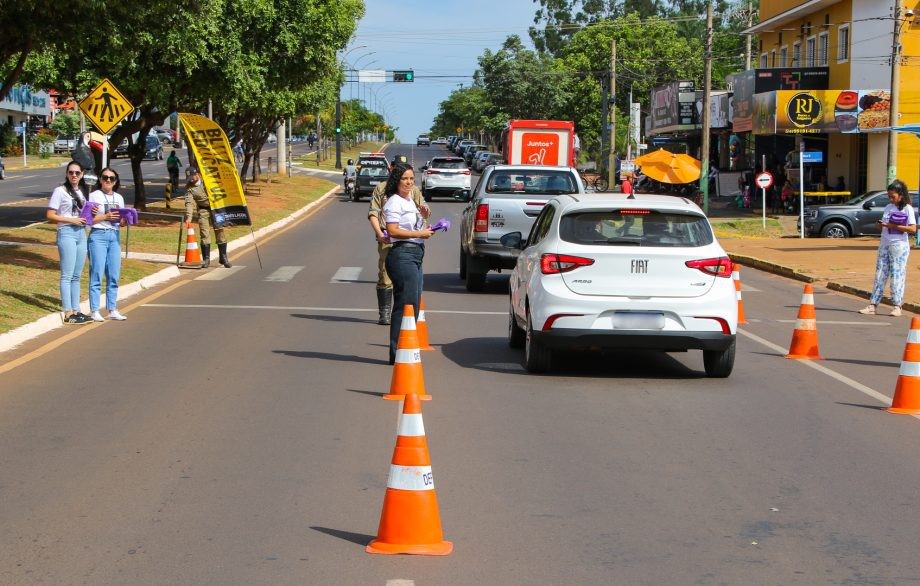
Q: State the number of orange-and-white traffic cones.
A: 7